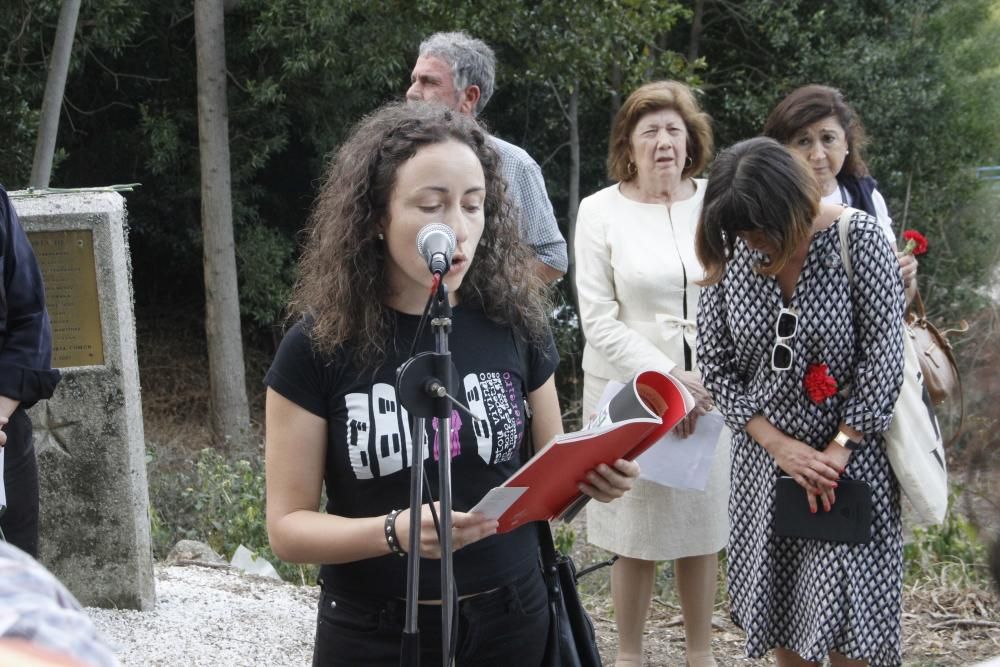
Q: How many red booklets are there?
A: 1